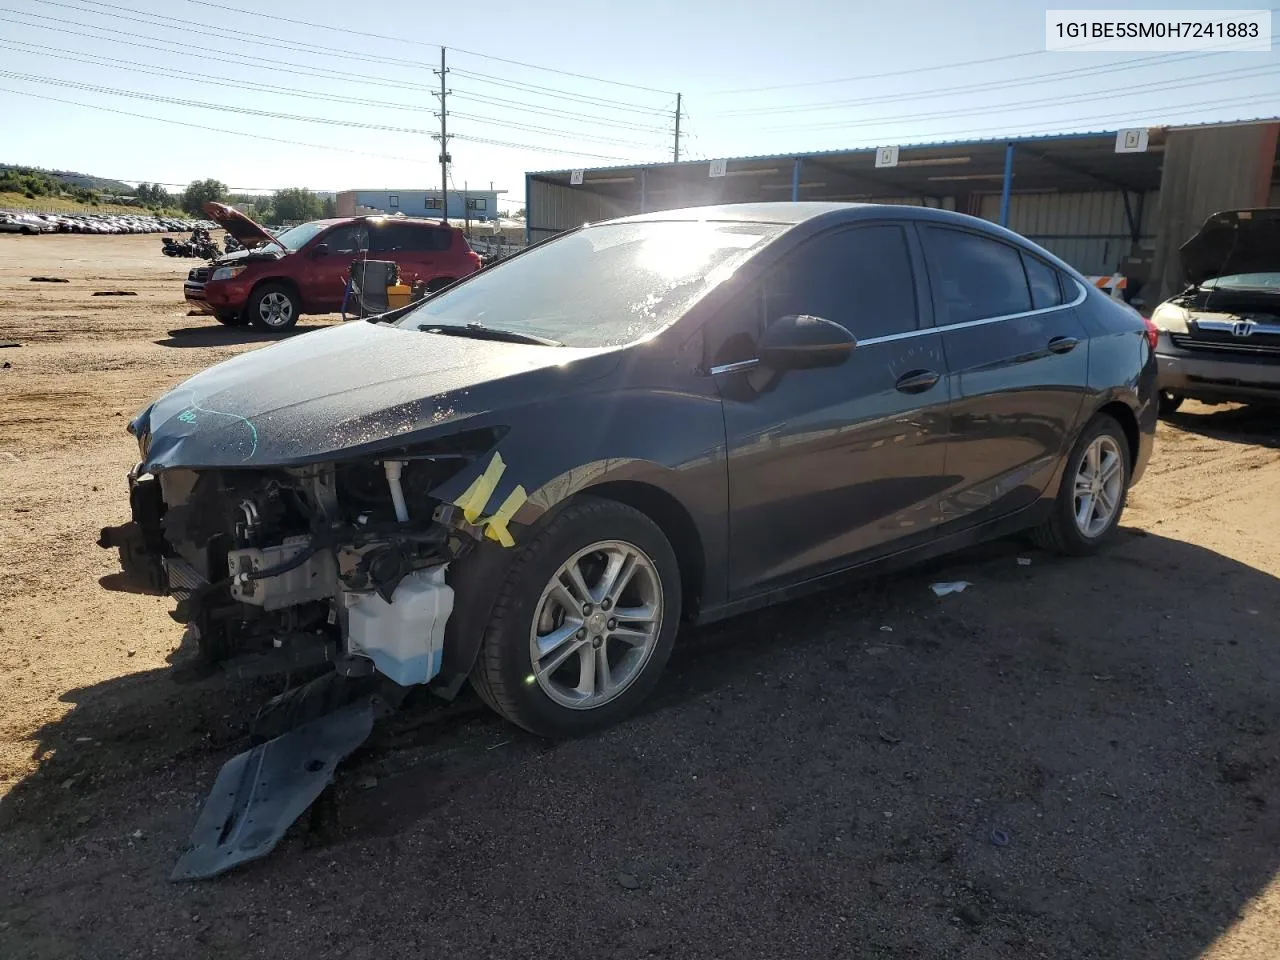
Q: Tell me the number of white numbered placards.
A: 4